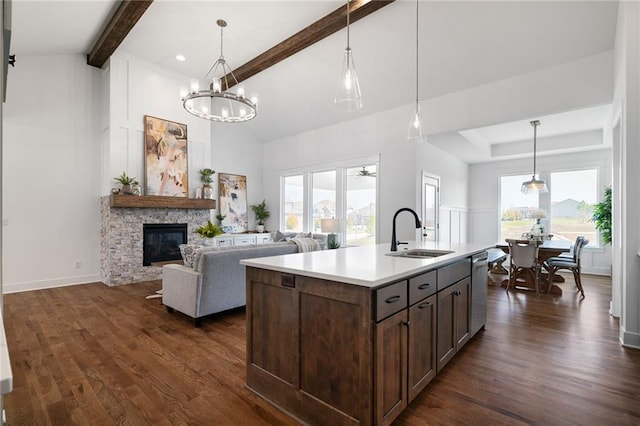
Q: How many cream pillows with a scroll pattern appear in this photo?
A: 1